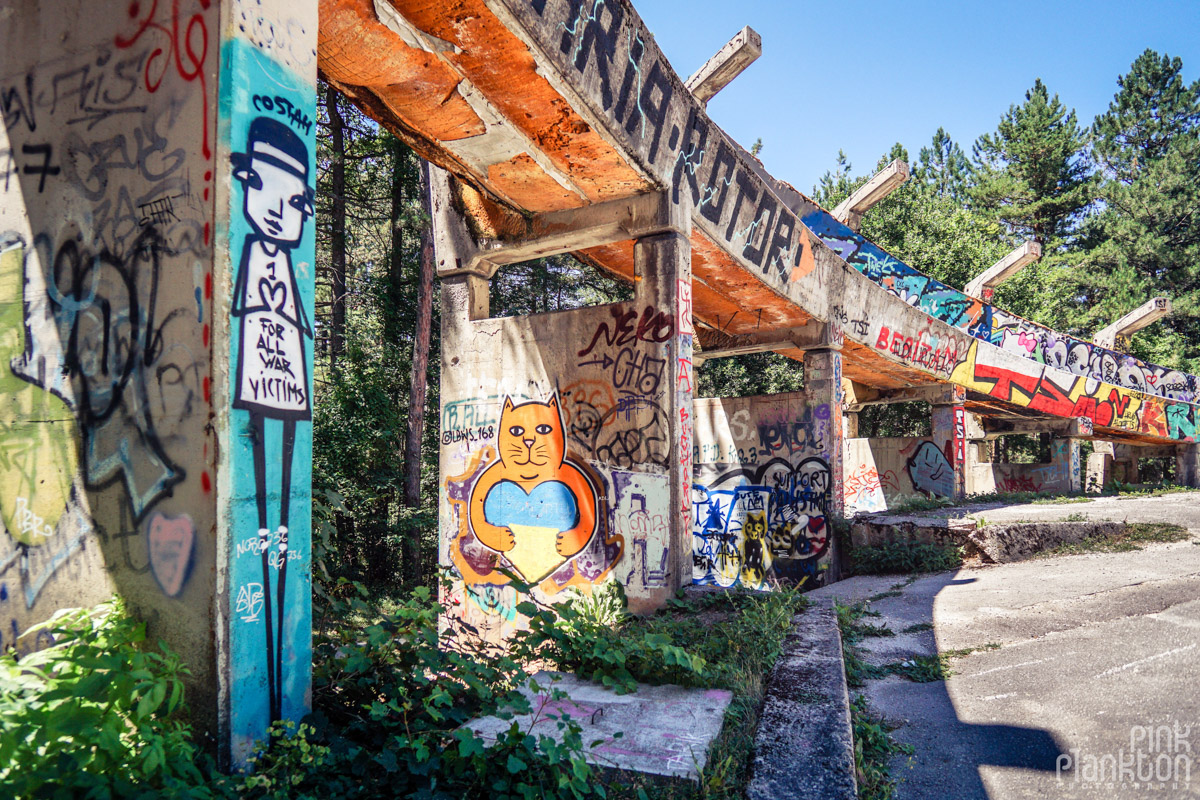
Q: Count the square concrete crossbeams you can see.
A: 4